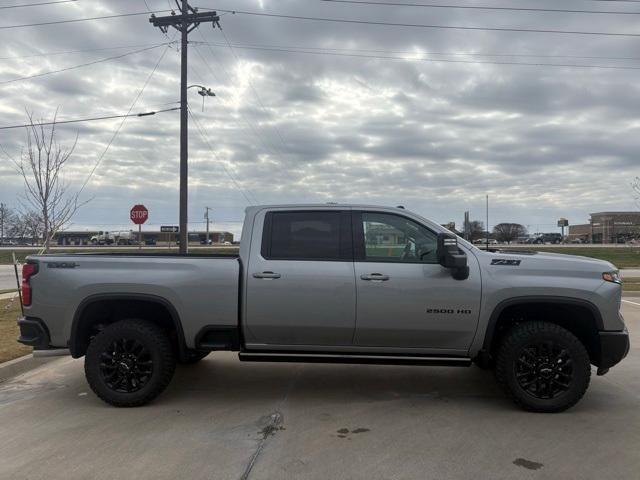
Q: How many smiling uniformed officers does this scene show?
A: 0